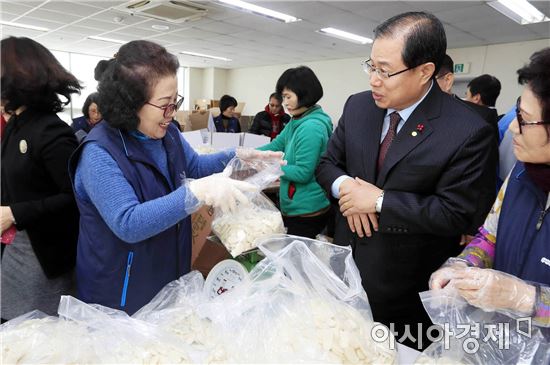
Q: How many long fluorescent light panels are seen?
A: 6